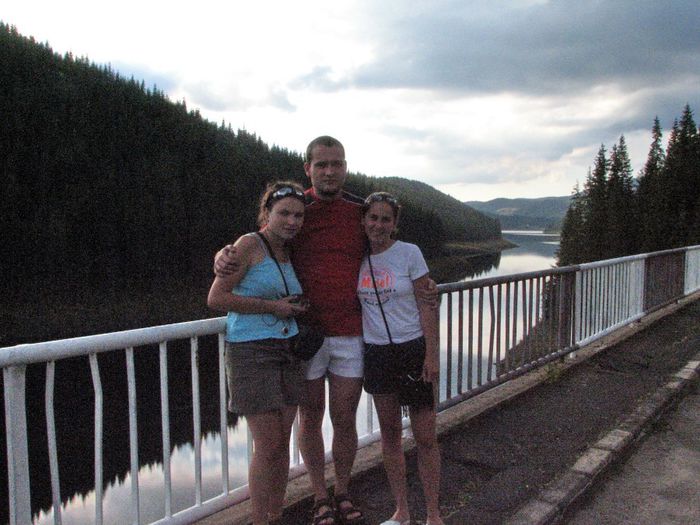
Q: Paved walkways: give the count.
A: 1